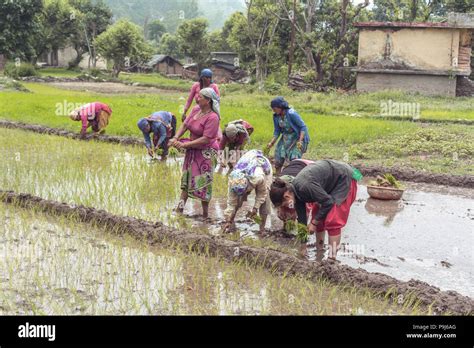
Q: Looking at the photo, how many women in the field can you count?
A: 9